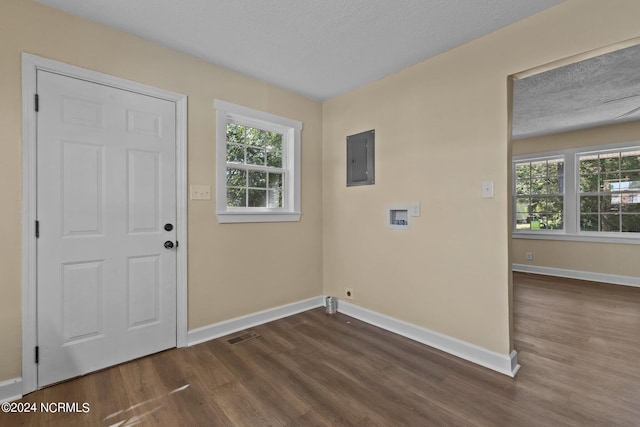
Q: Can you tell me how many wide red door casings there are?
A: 0